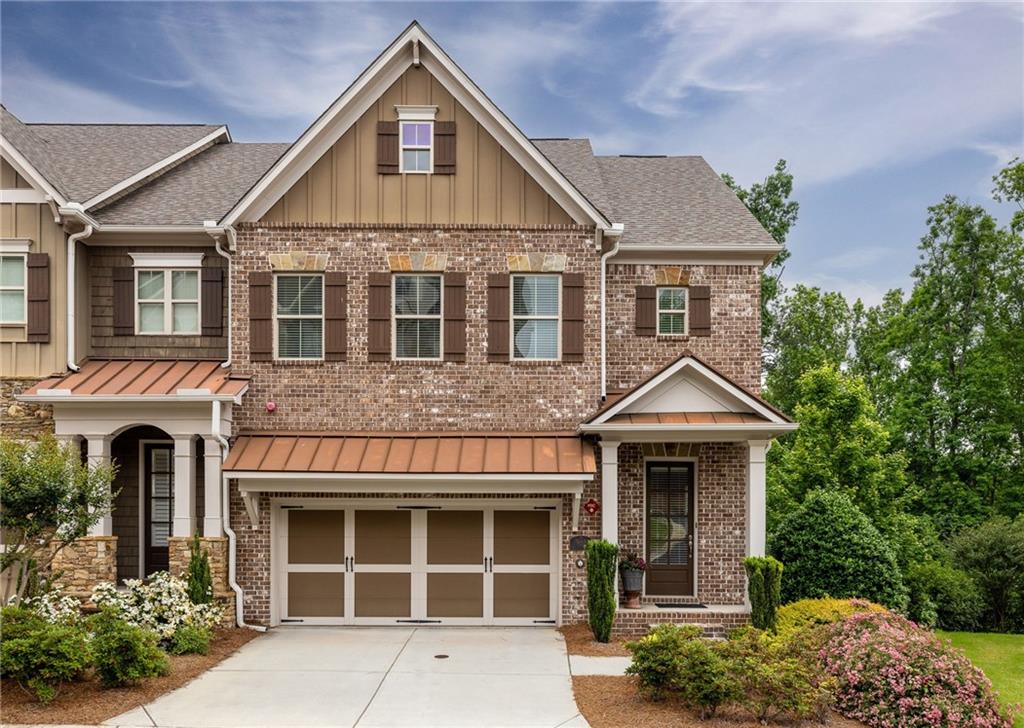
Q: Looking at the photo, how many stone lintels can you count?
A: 5